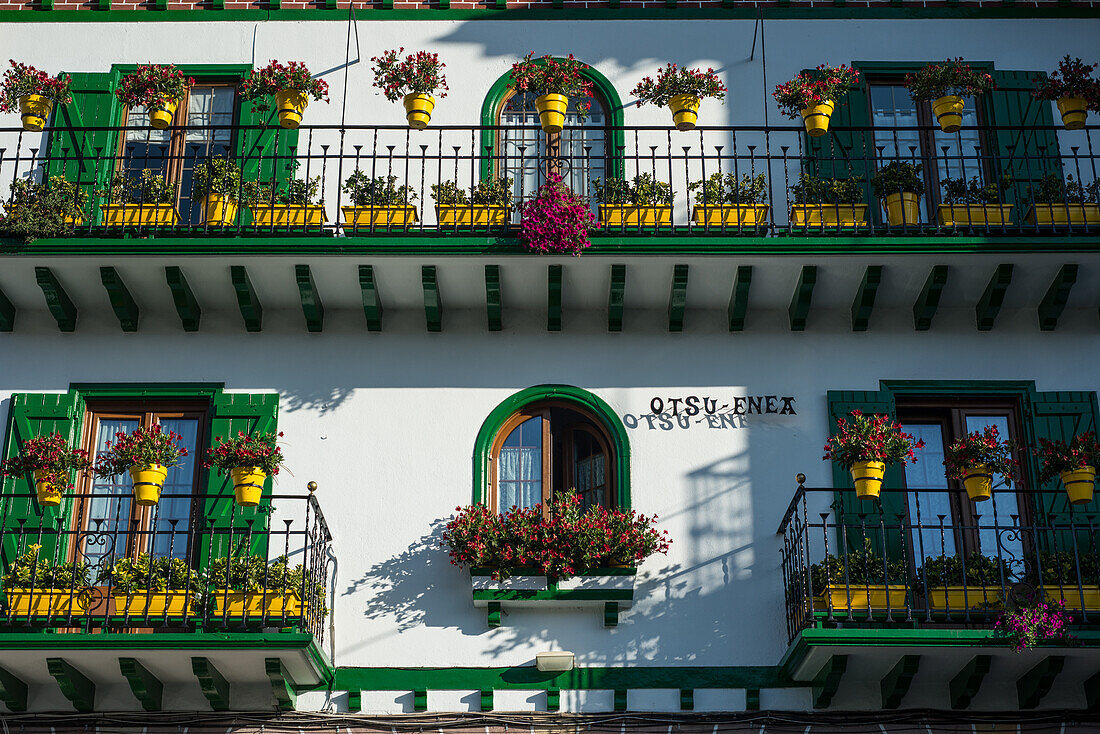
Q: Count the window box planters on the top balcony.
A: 10